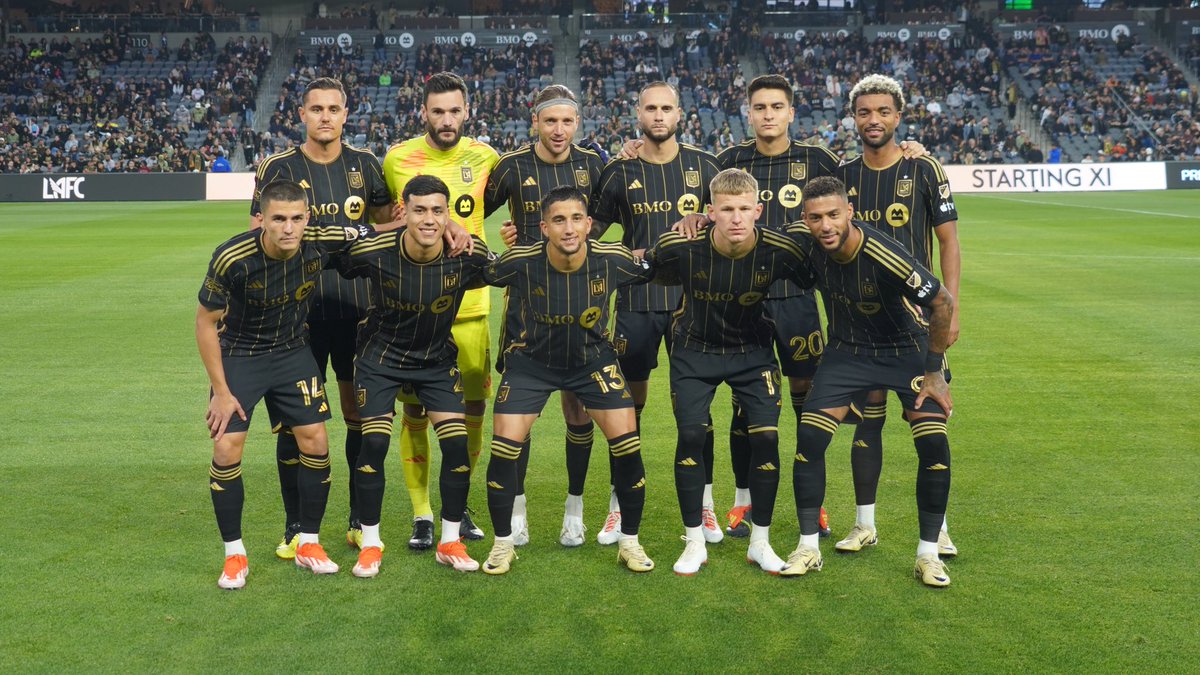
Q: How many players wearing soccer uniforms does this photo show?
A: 11